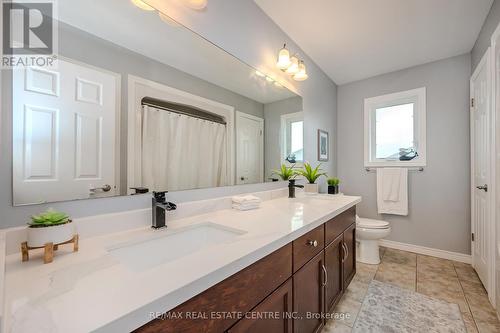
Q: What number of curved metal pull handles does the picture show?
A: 3